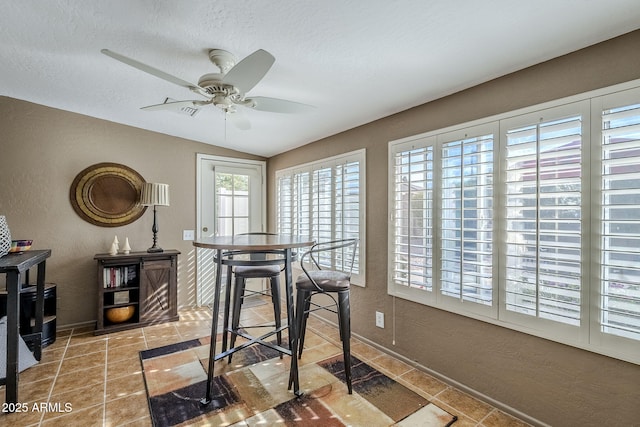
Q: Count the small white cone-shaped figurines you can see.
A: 3